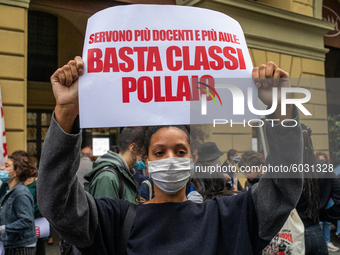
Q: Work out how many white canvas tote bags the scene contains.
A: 1